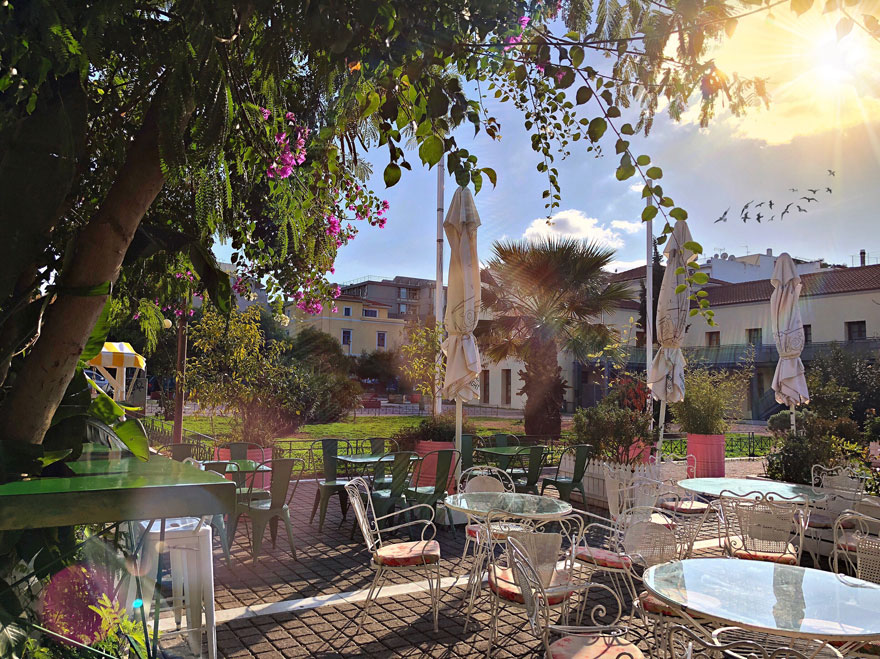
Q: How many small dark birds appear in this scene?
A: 14